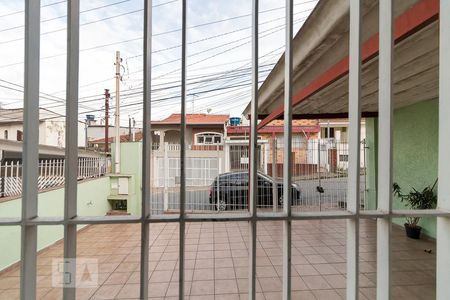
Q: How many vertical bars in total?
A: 9